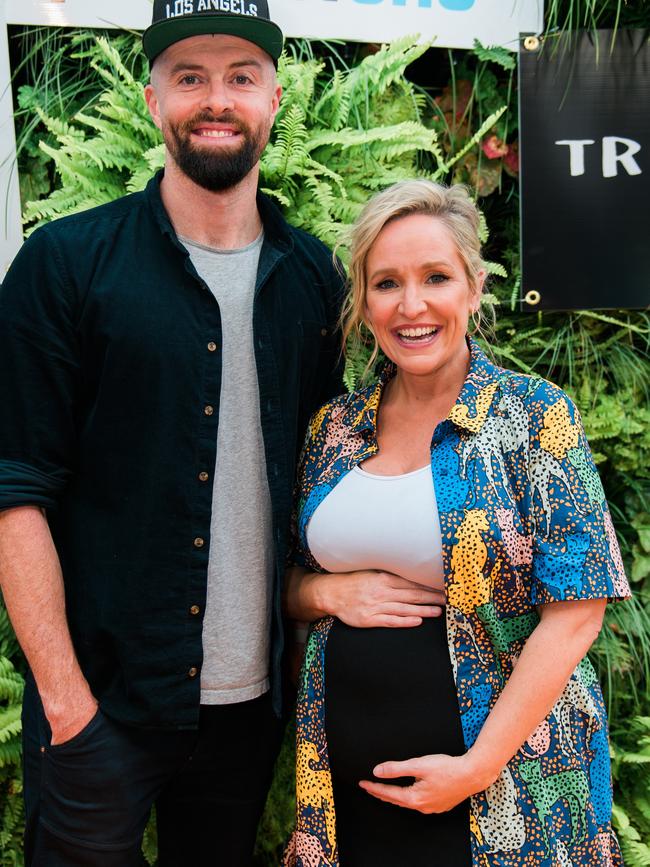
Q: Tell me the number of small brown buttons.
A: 6